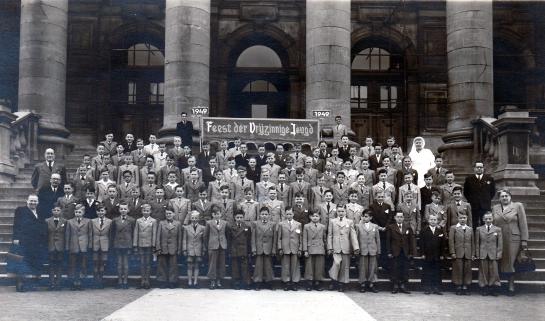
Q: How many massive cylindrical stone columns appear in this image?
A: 4